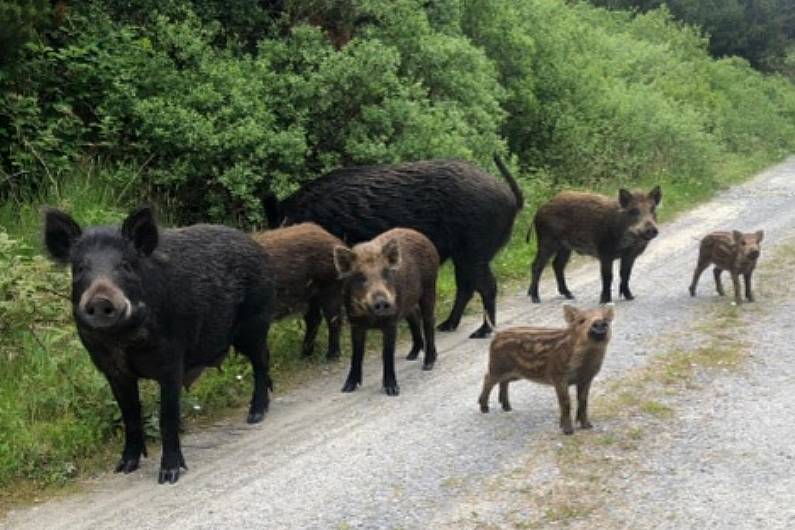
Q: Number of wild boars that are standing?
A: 7